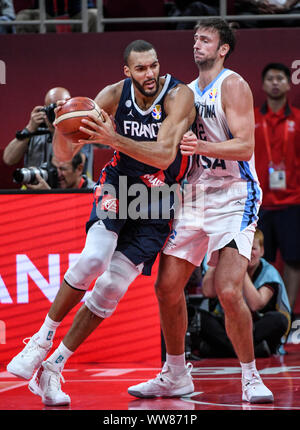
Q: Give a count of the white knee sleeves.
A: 2